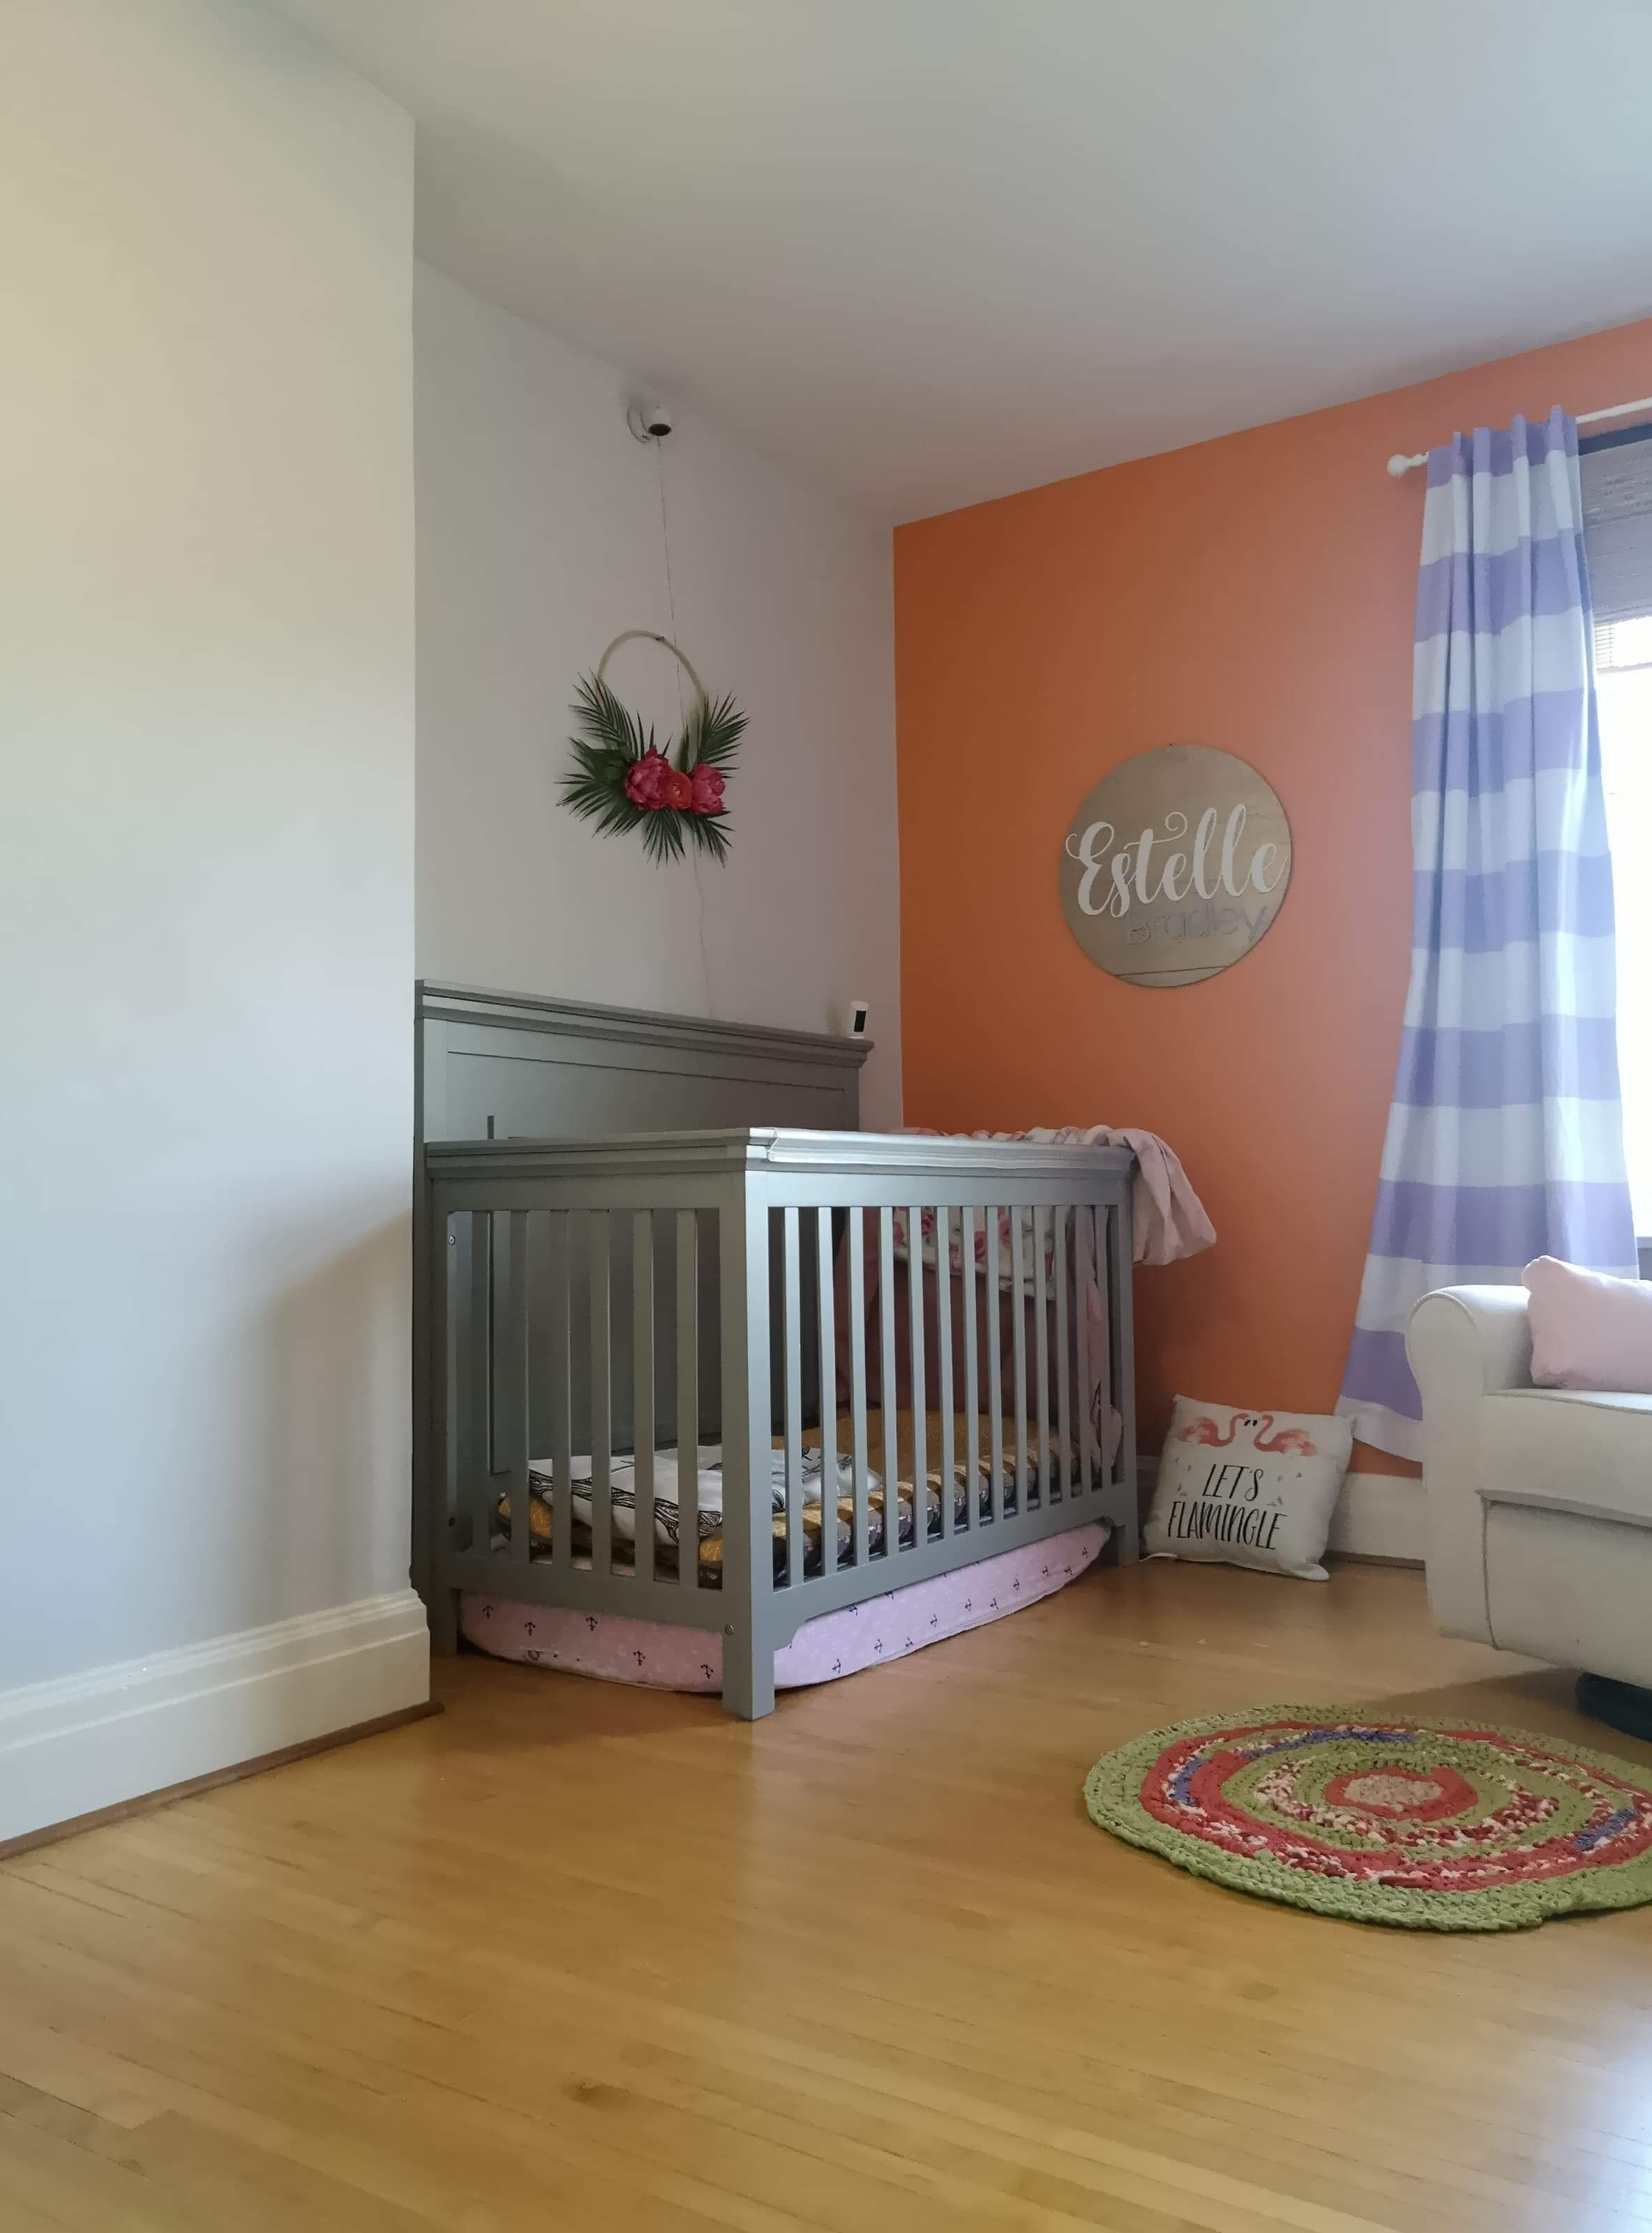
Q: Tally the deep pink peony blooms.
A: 2